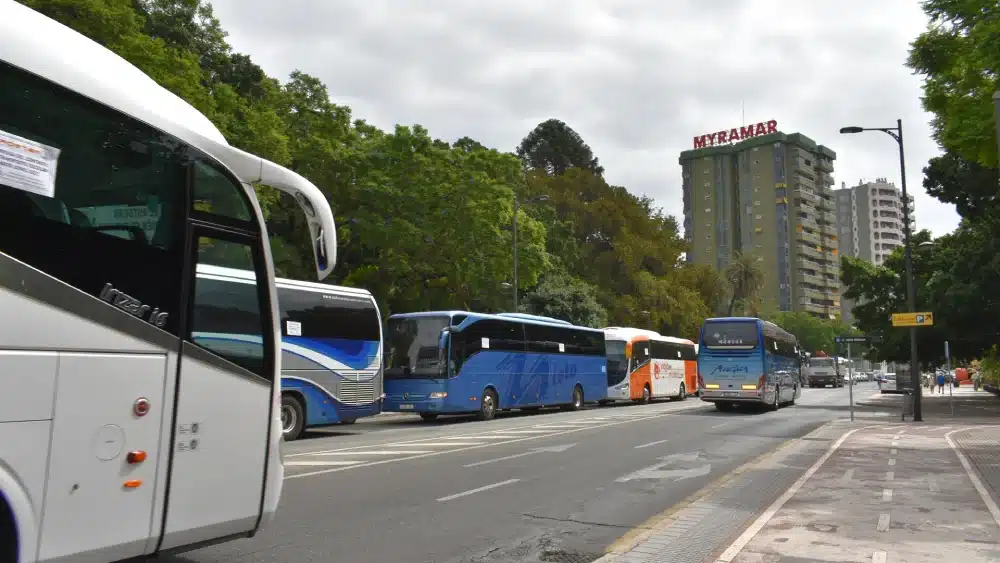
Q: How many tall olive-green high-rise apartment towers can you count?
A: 1